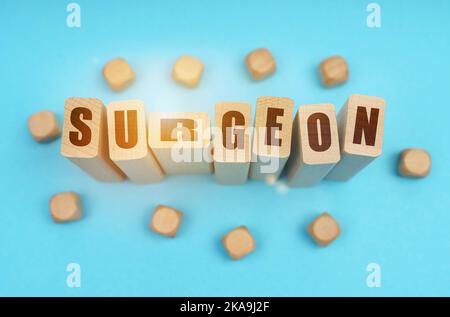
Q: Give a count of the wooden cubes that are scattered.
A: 10